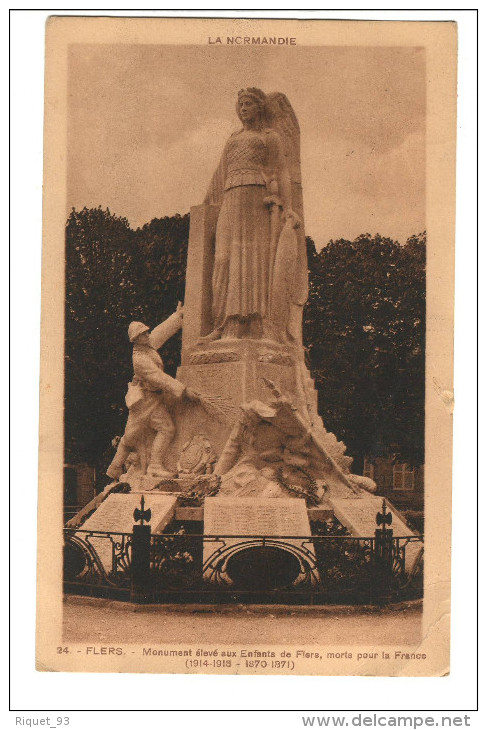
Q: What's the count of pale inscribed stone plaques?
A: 3